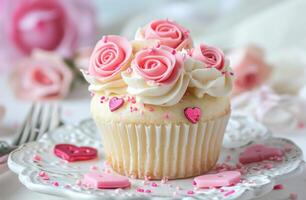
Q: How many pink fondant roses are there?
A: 4